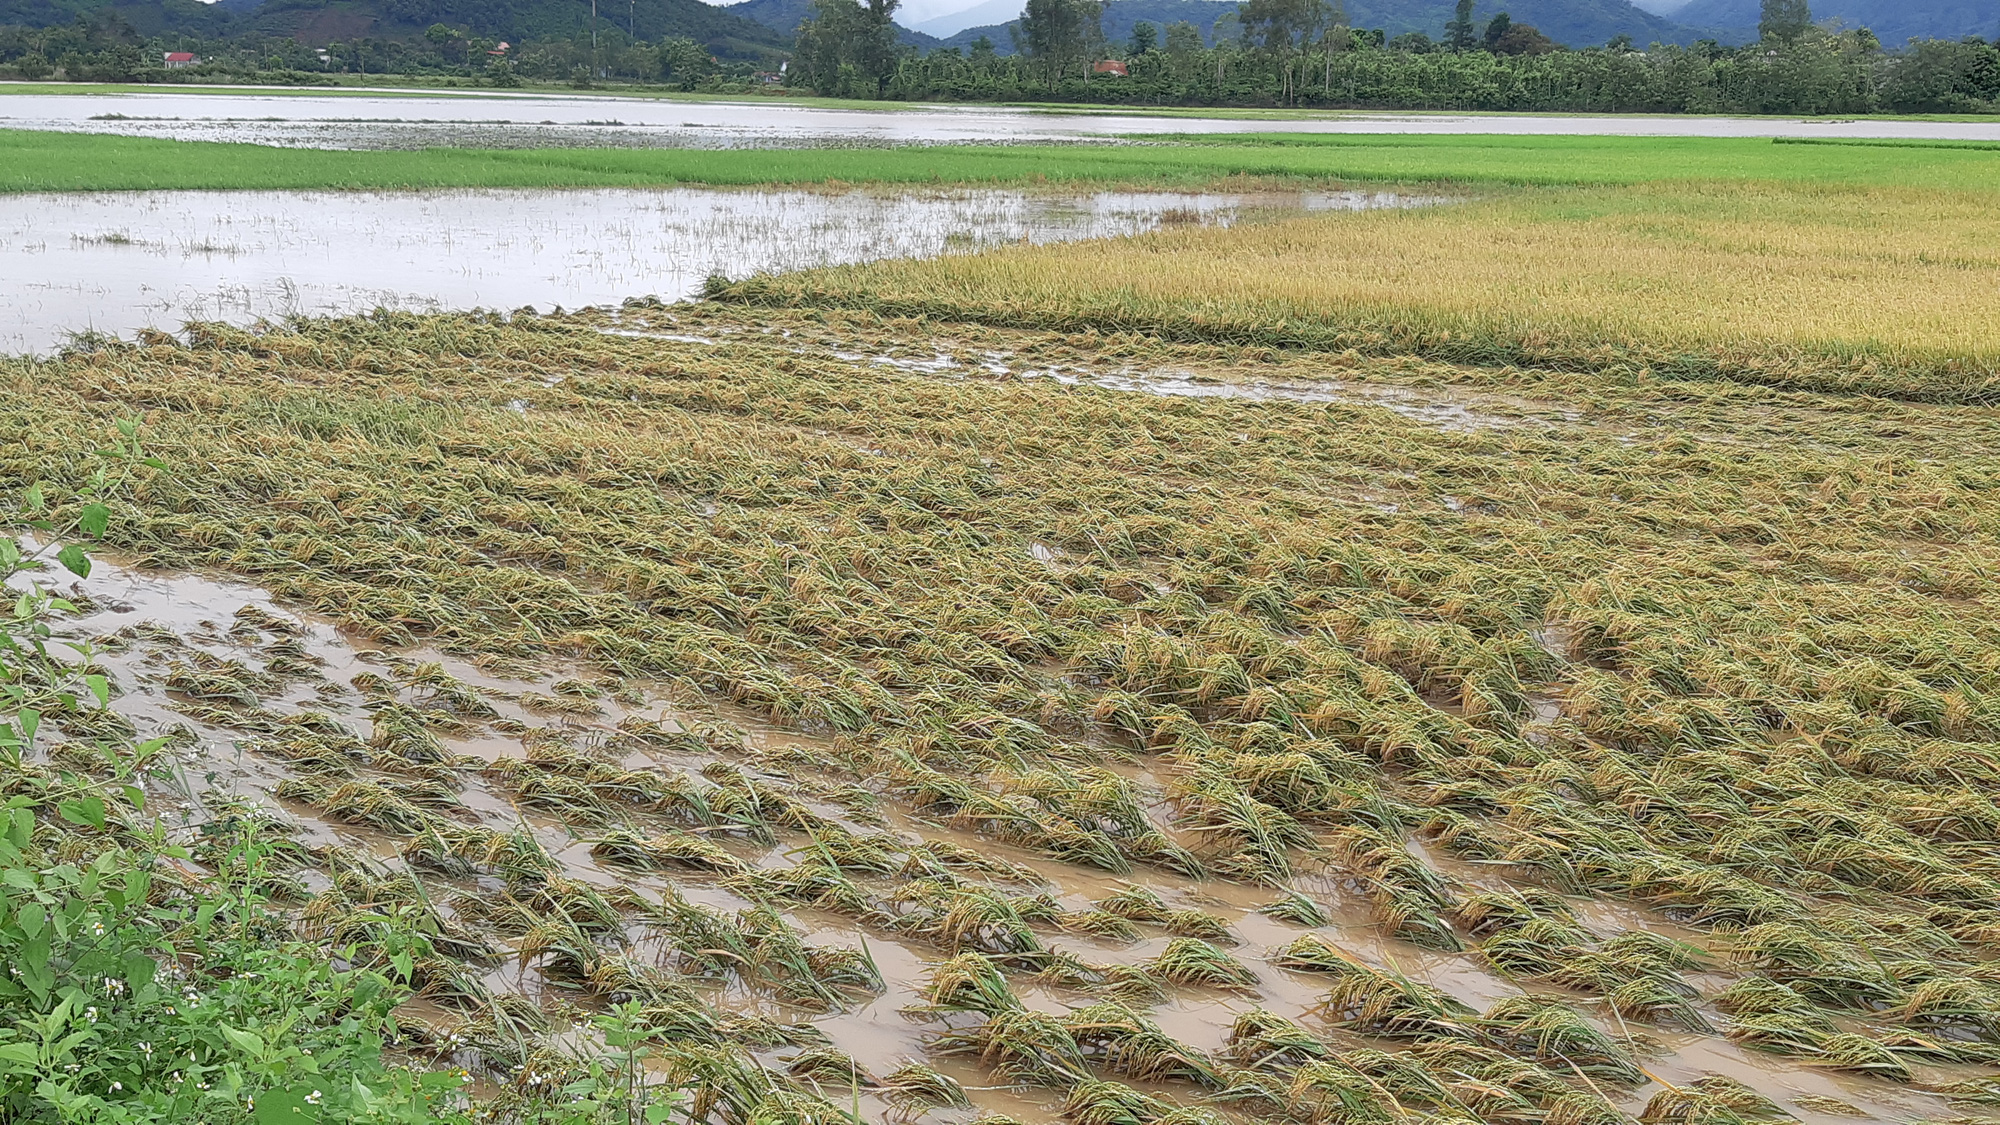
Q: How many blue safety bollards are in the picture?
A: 0